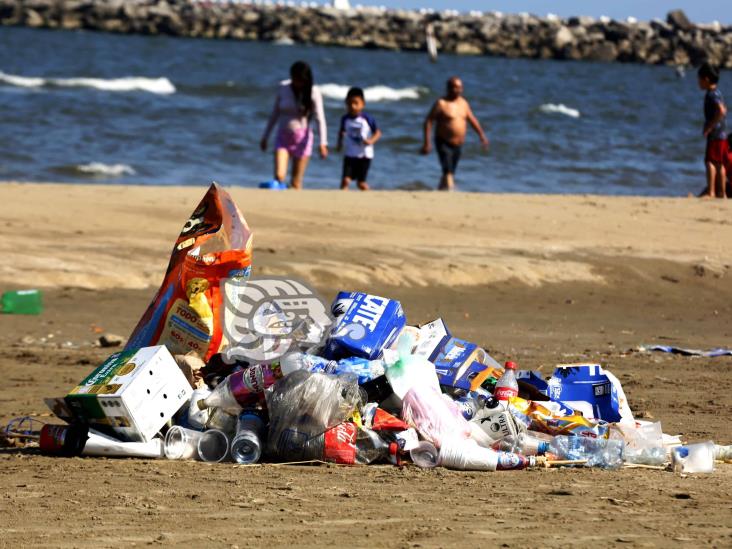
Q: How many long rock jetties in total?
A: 1